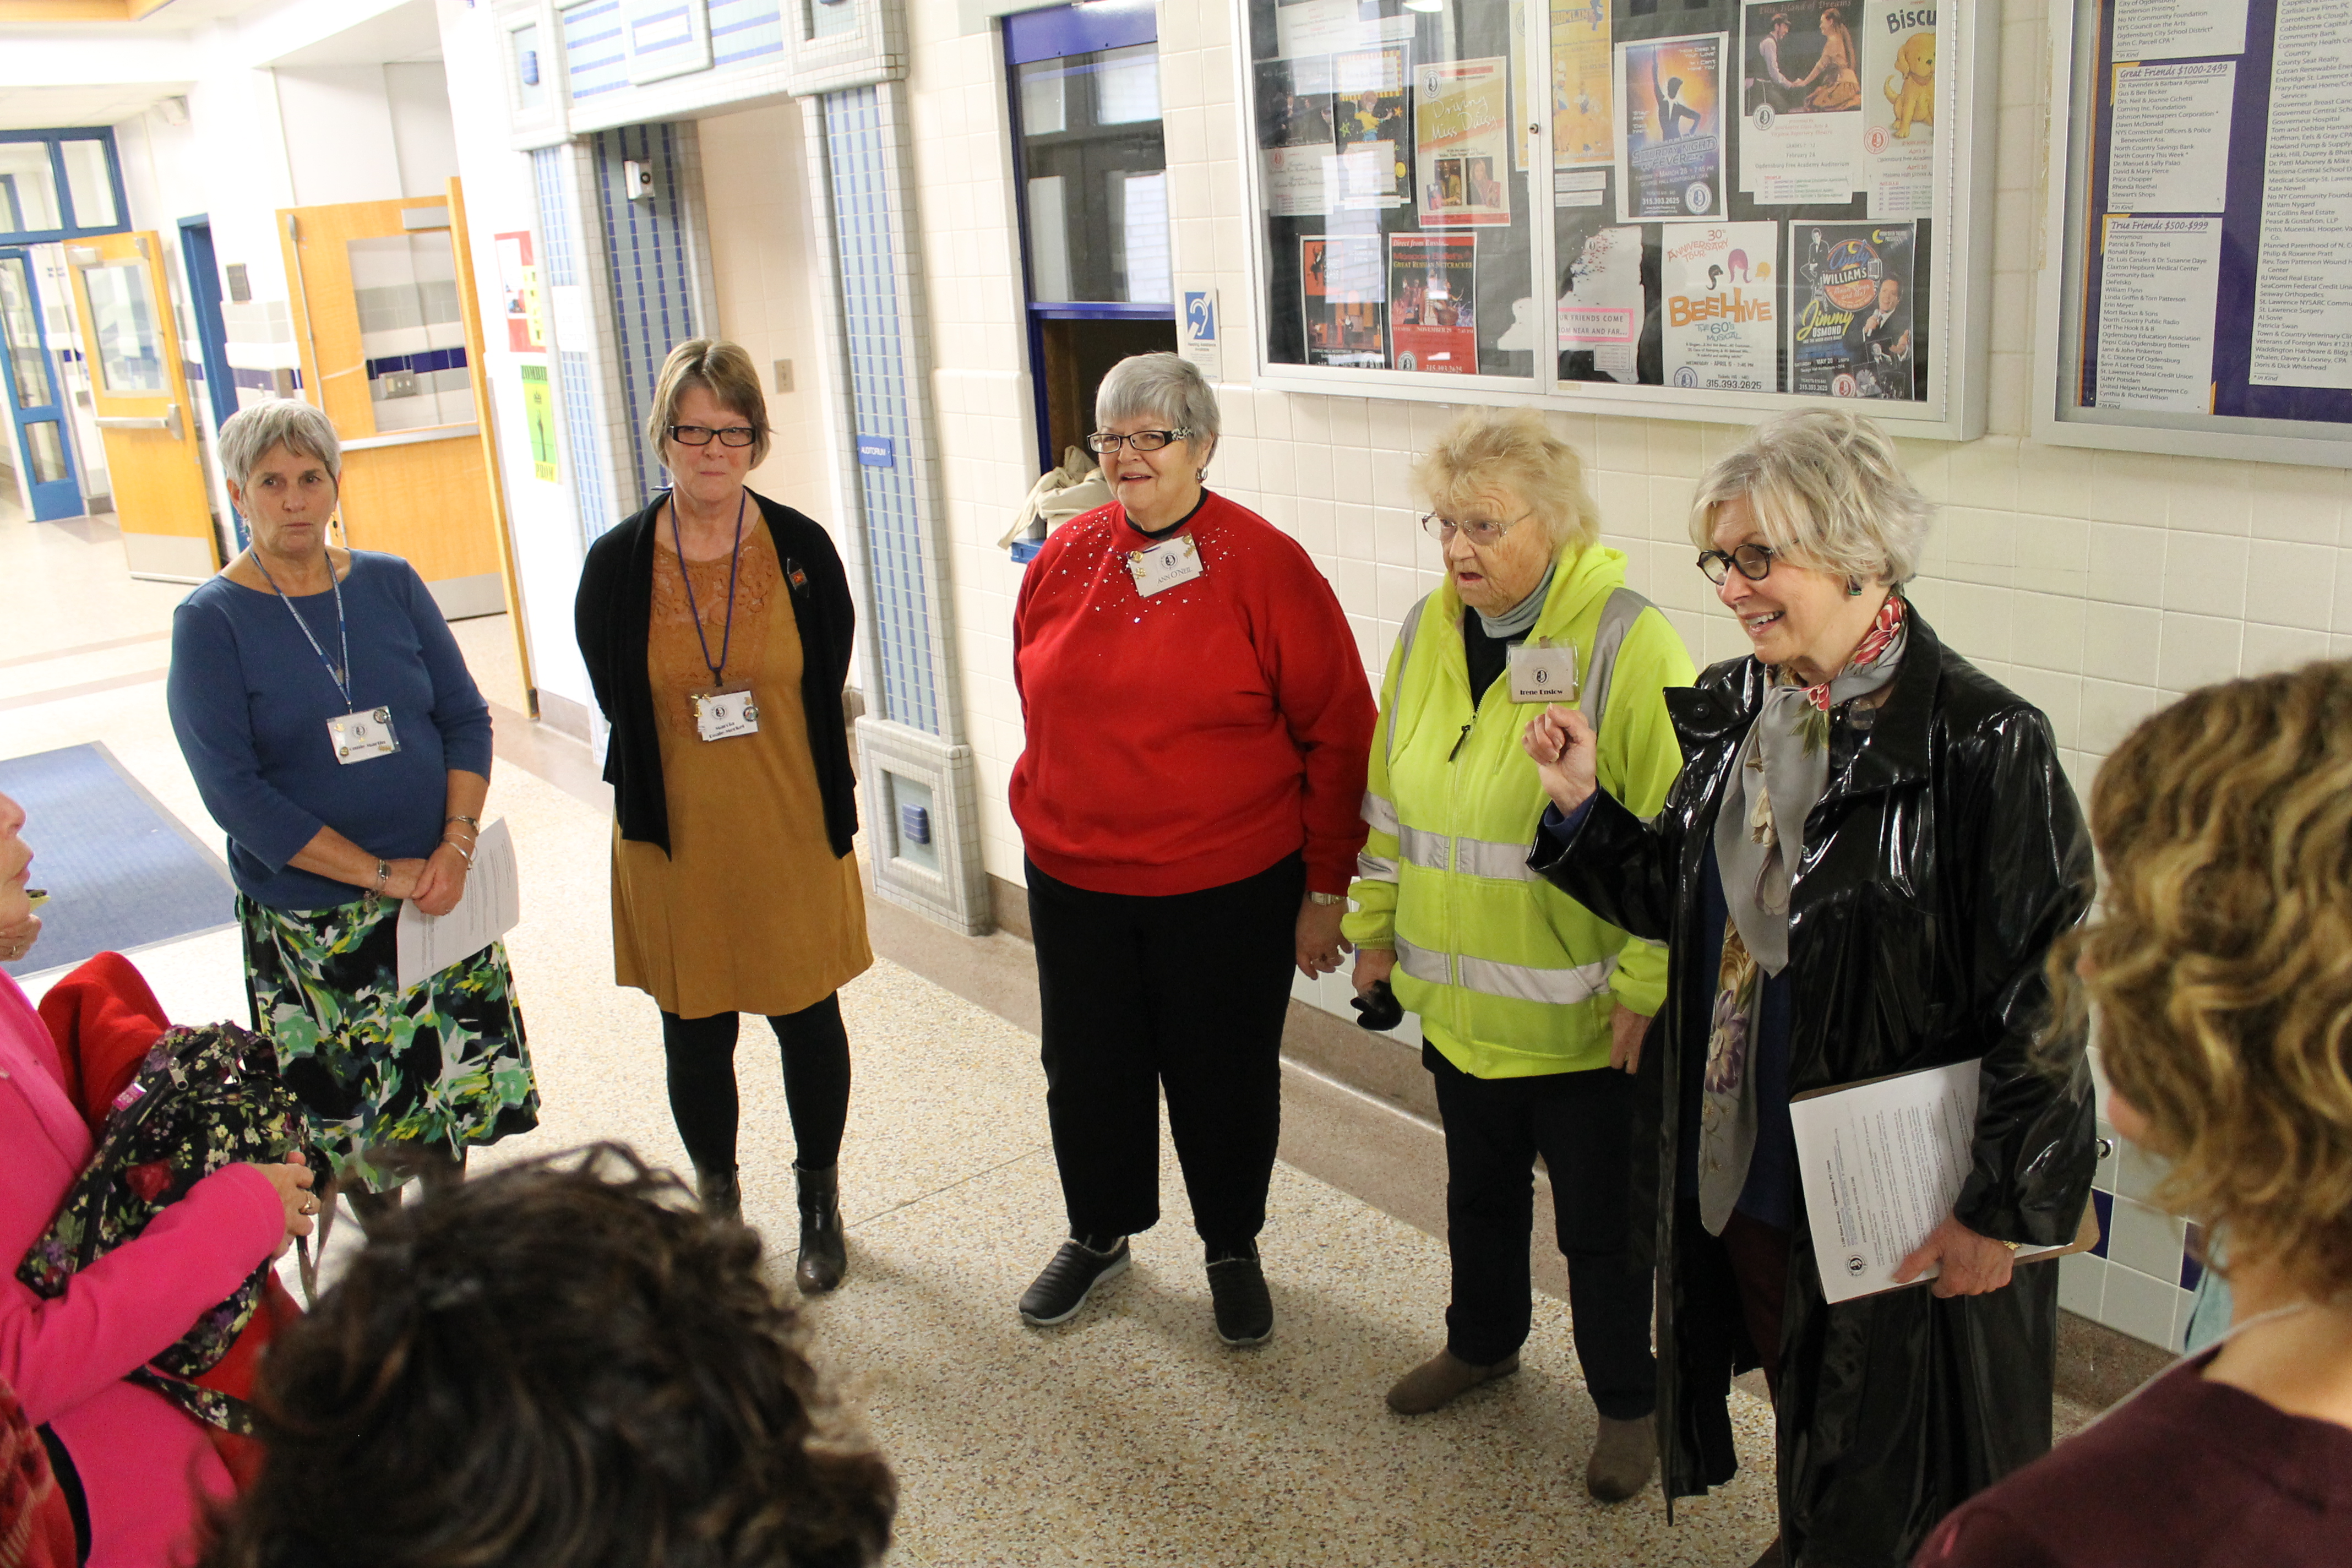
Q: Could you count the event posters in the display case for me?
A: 12